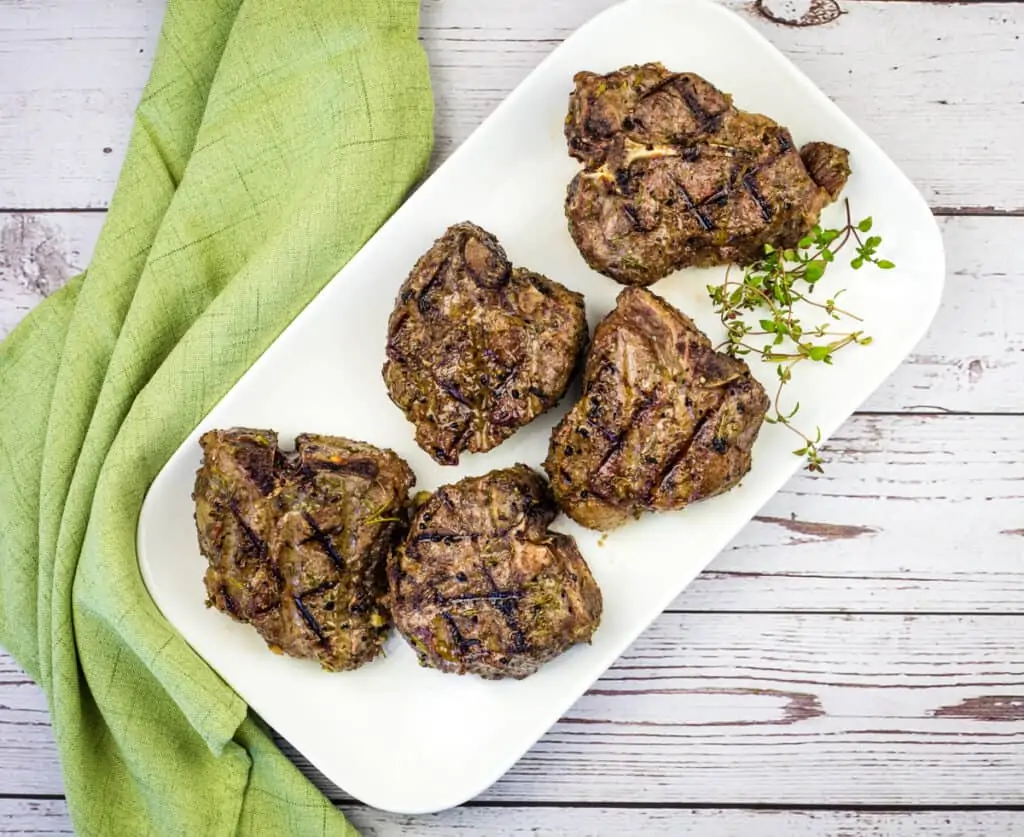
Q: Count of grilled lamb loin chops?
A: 5